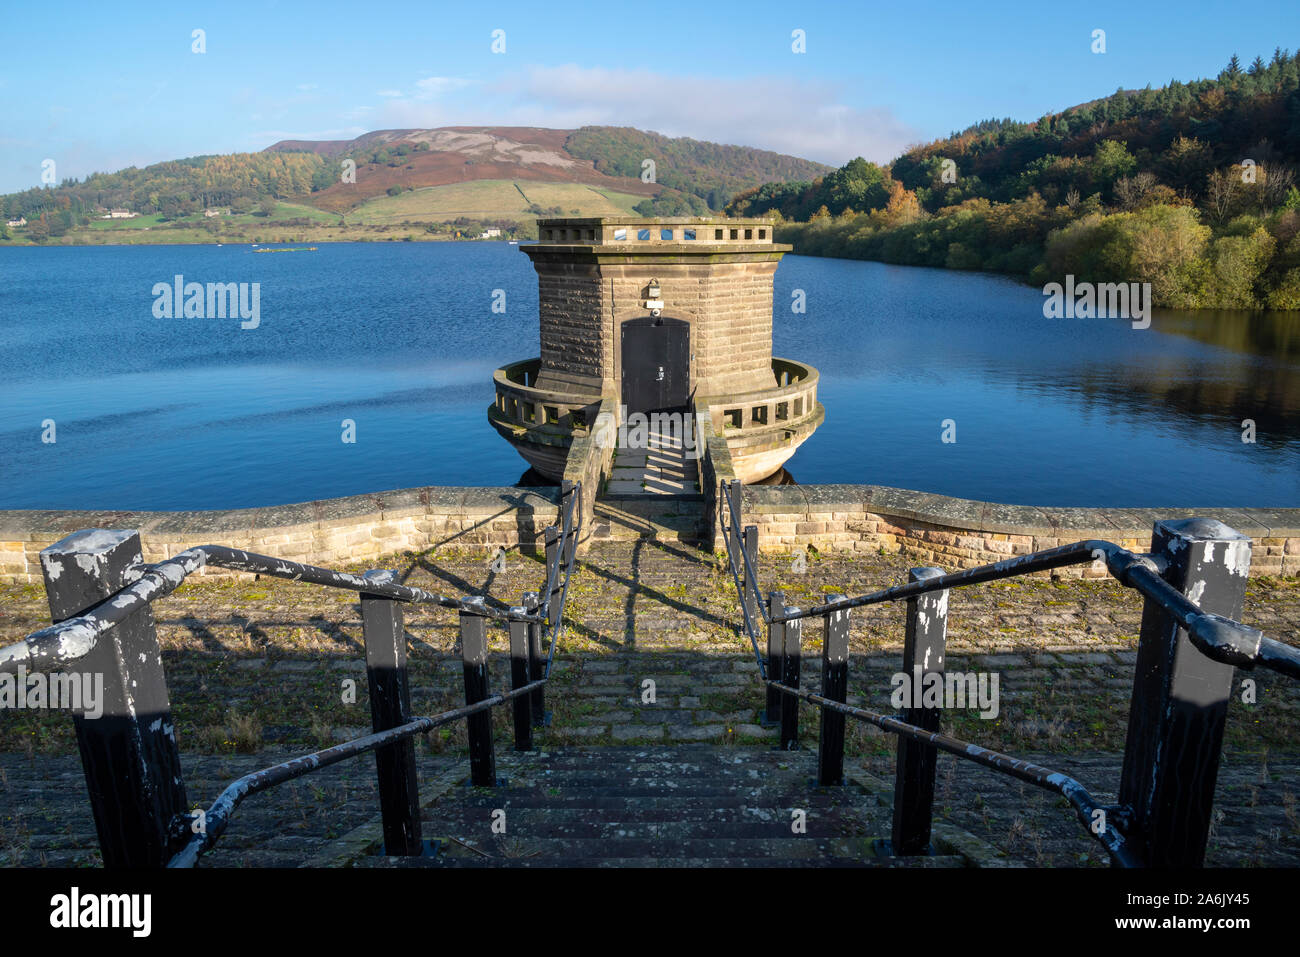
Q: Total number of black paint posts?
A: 14